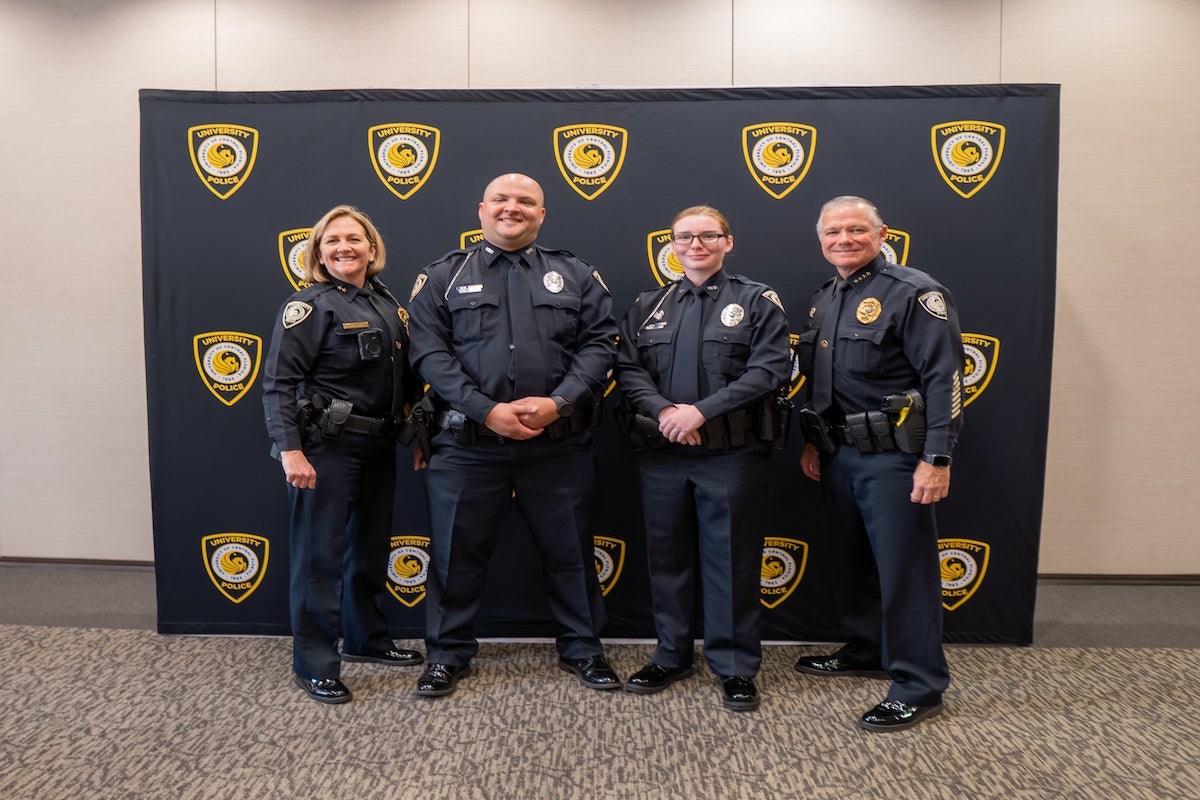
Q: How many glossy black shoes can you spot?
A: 8